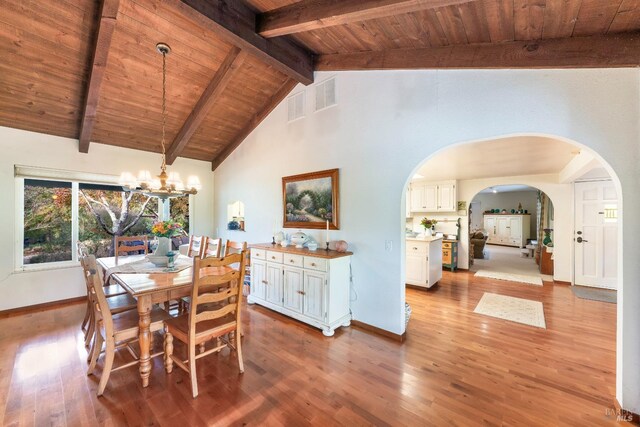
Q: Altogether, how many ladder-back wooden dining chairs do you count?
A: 8